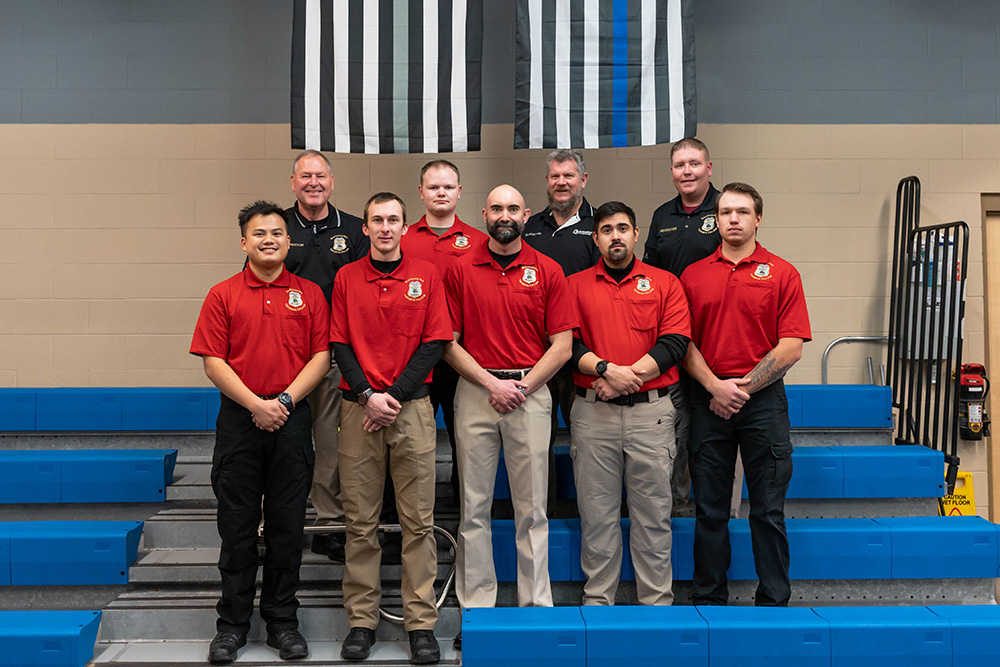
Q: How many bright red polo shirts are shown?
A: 6